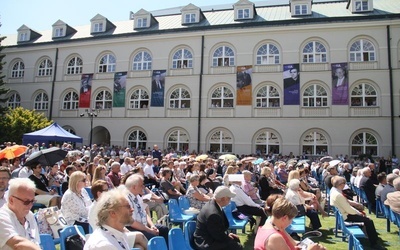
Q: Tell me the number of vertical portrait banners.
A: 6